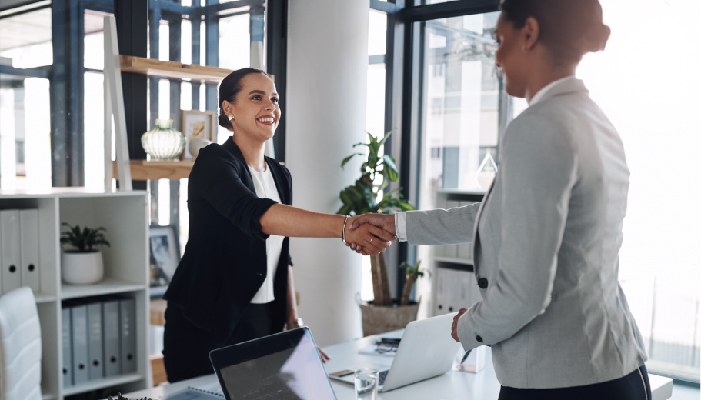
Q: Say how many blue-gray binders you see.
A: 5